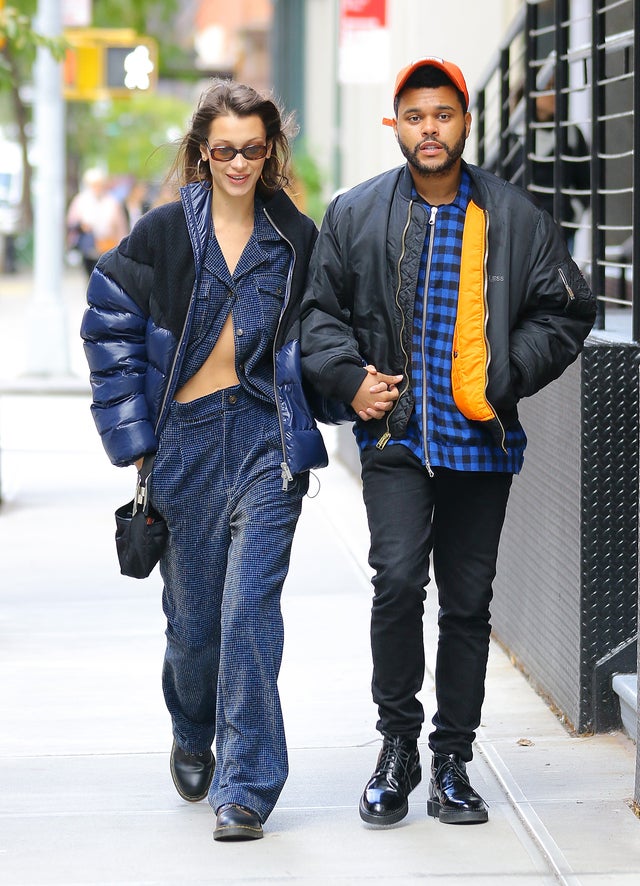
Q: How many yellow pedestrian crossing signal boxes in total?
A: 1